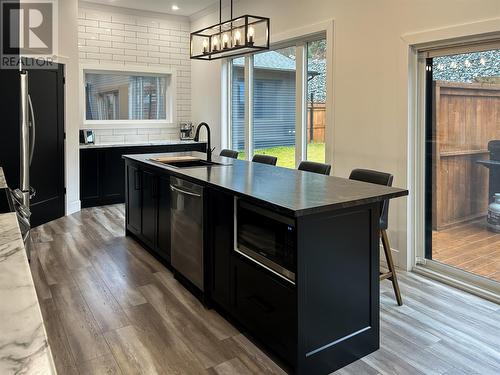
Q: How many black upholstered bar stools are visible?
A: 4